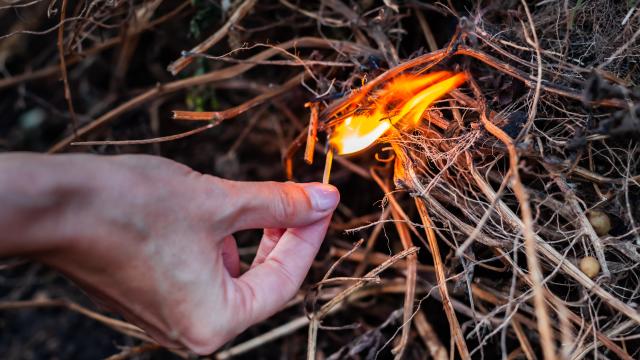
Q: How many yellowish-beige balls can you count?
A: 2